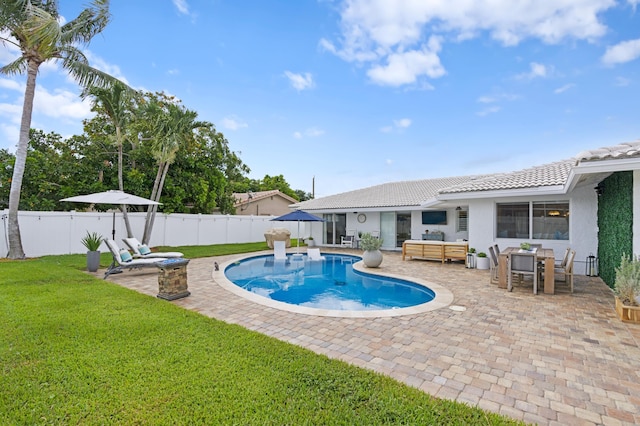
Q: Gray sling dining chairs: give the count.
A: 6